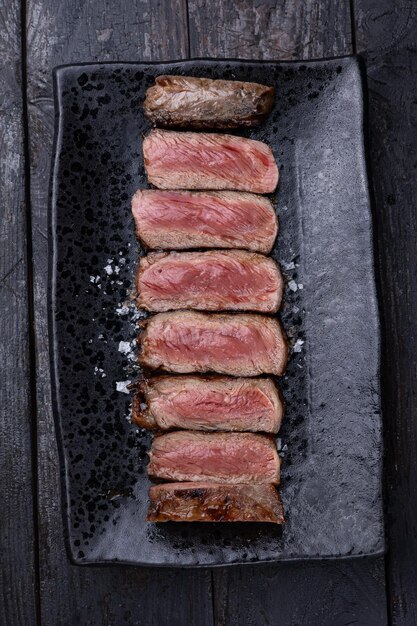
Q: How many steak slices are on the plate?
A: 8